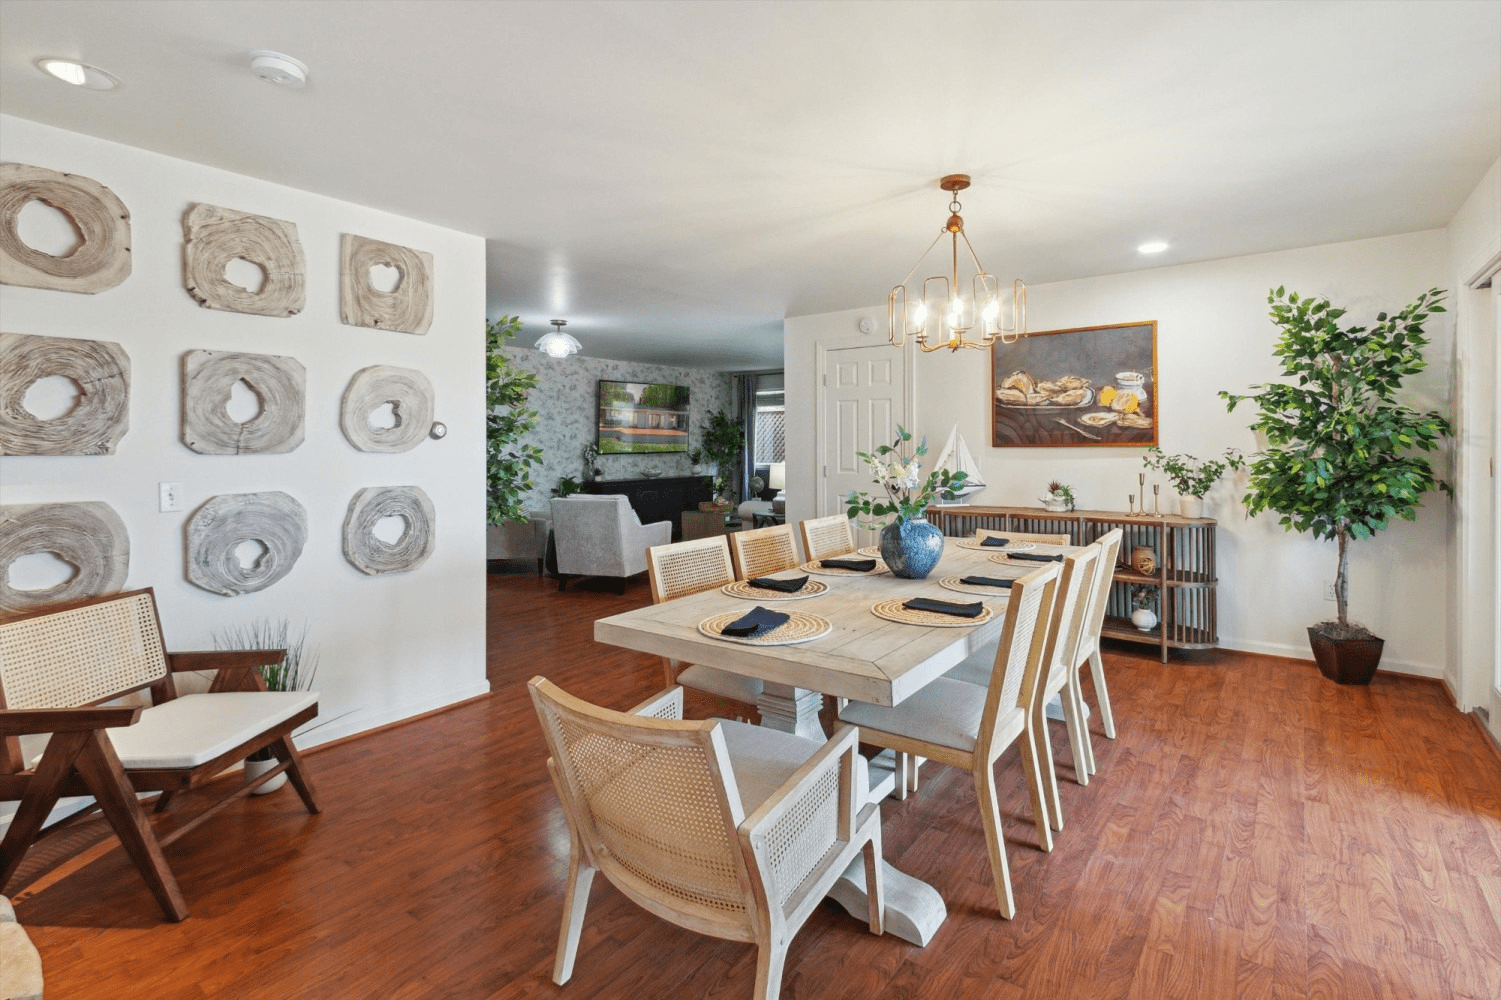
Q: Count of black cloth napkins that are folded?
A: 7